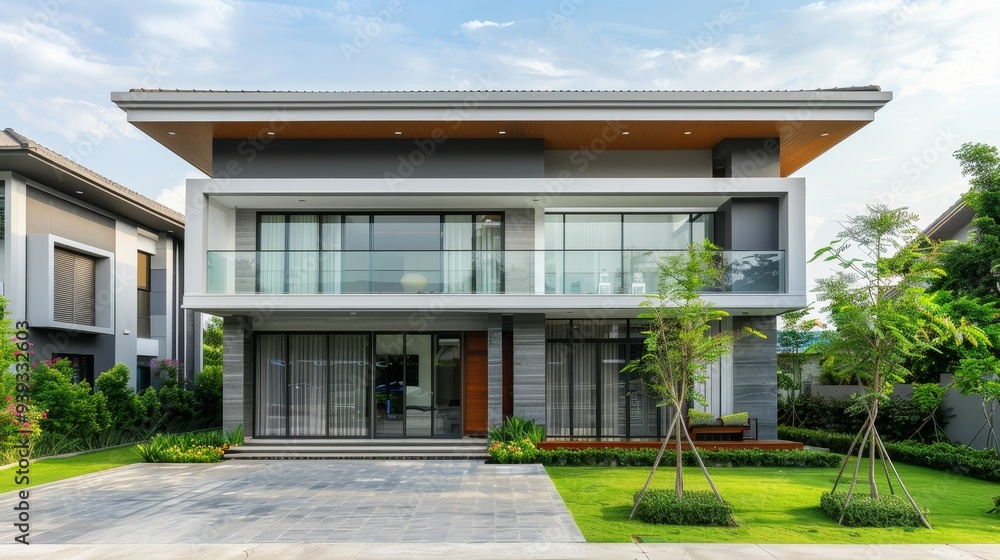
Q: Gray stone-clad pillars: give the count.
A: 4